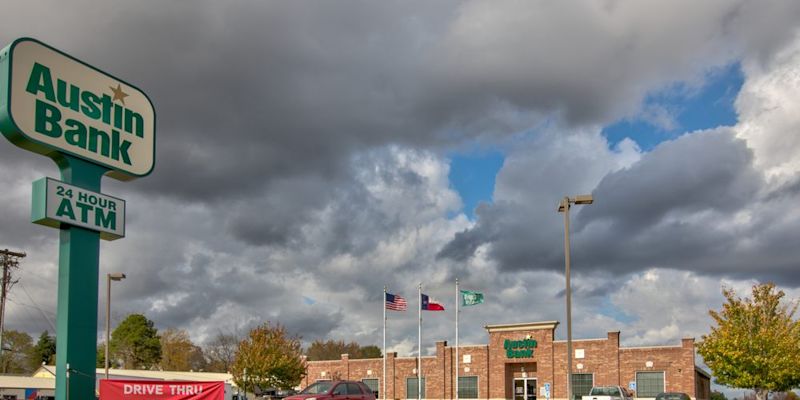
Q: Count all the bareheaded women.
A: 0